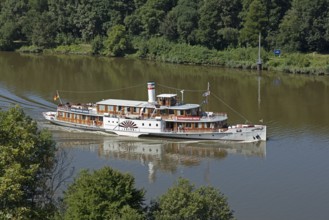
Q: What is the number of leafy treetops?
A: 3